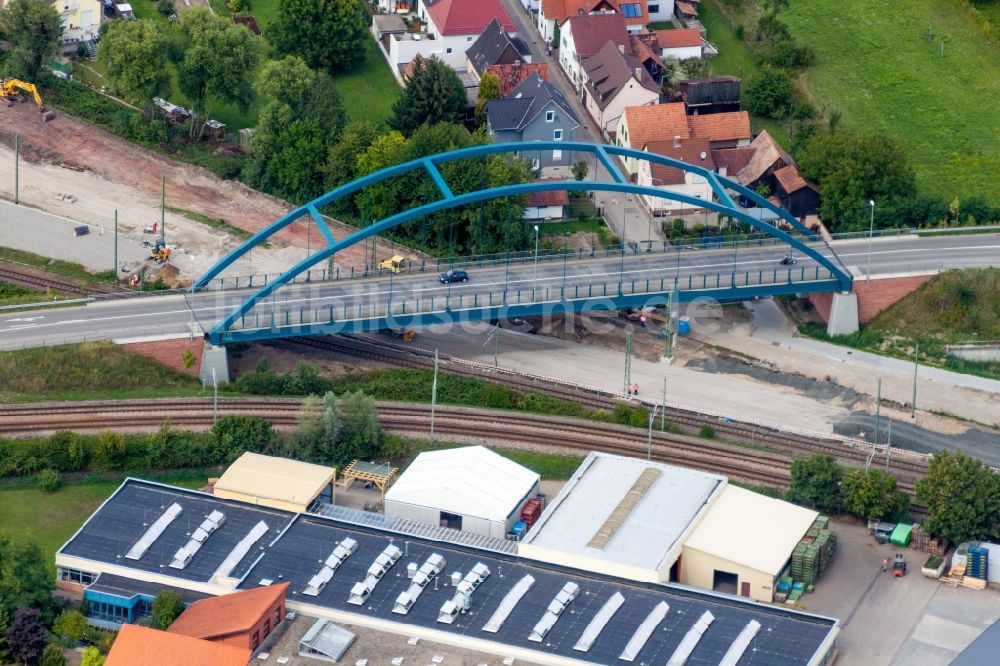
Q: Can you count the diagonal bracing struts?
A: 4